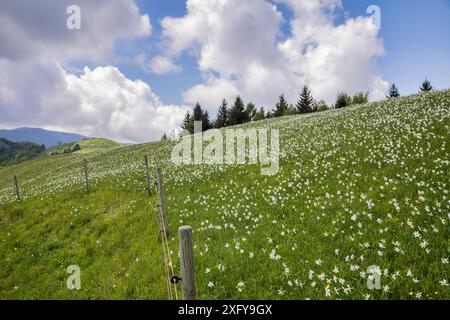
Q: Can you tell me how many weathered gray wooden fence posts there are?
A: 5